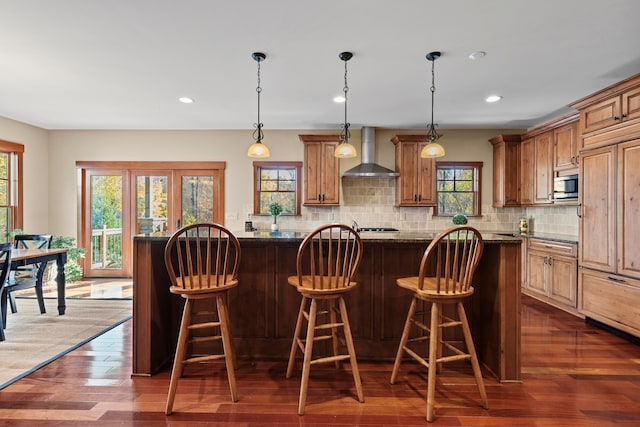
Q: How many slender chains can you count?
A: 3